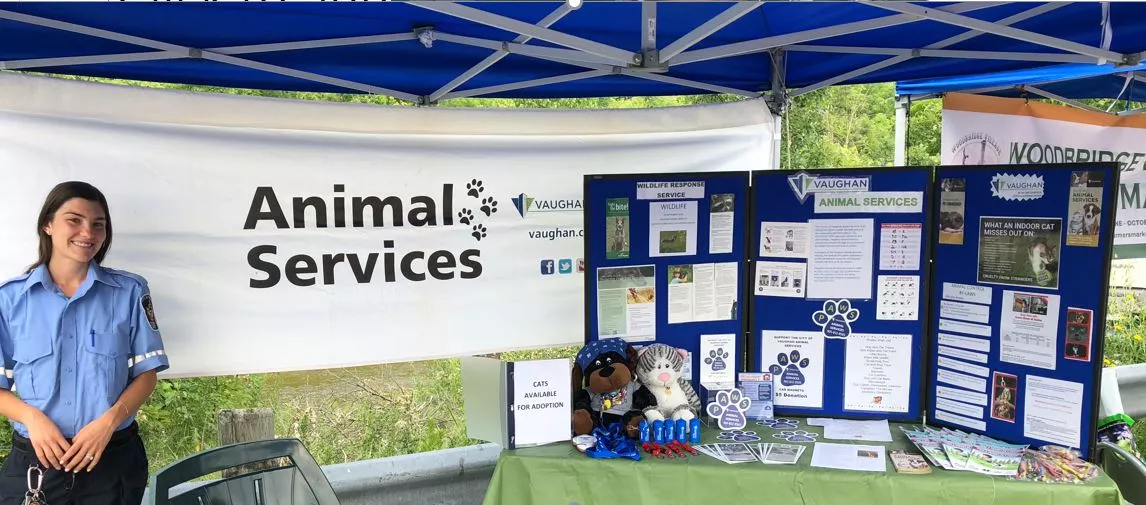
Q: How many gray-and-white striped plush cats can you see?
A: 1